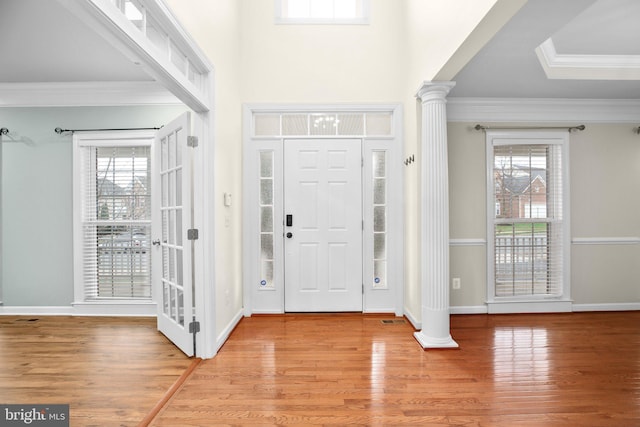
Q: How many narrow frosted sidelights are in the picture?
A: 2